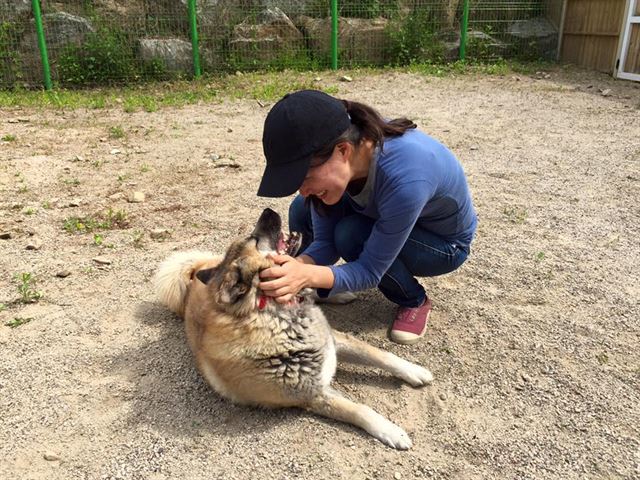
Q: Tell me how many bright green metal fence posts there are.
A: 4